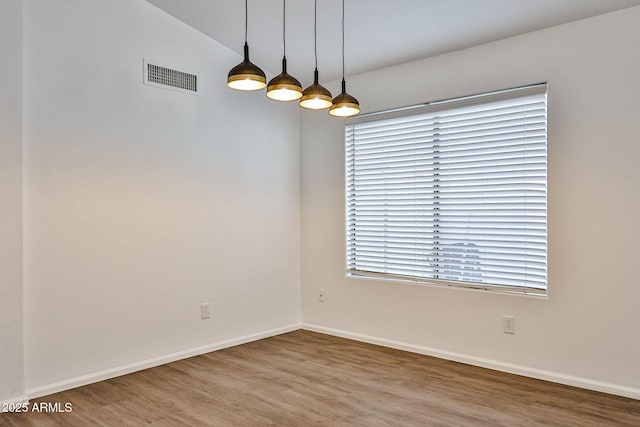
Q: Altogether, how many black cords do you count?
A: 4